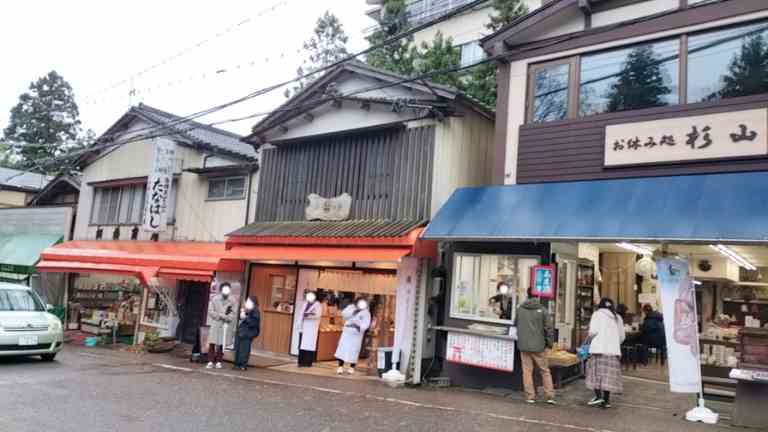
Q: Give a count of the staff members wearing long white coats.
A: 2